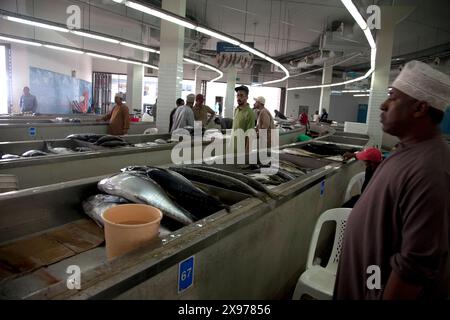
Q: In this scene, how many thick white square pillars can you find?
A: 5